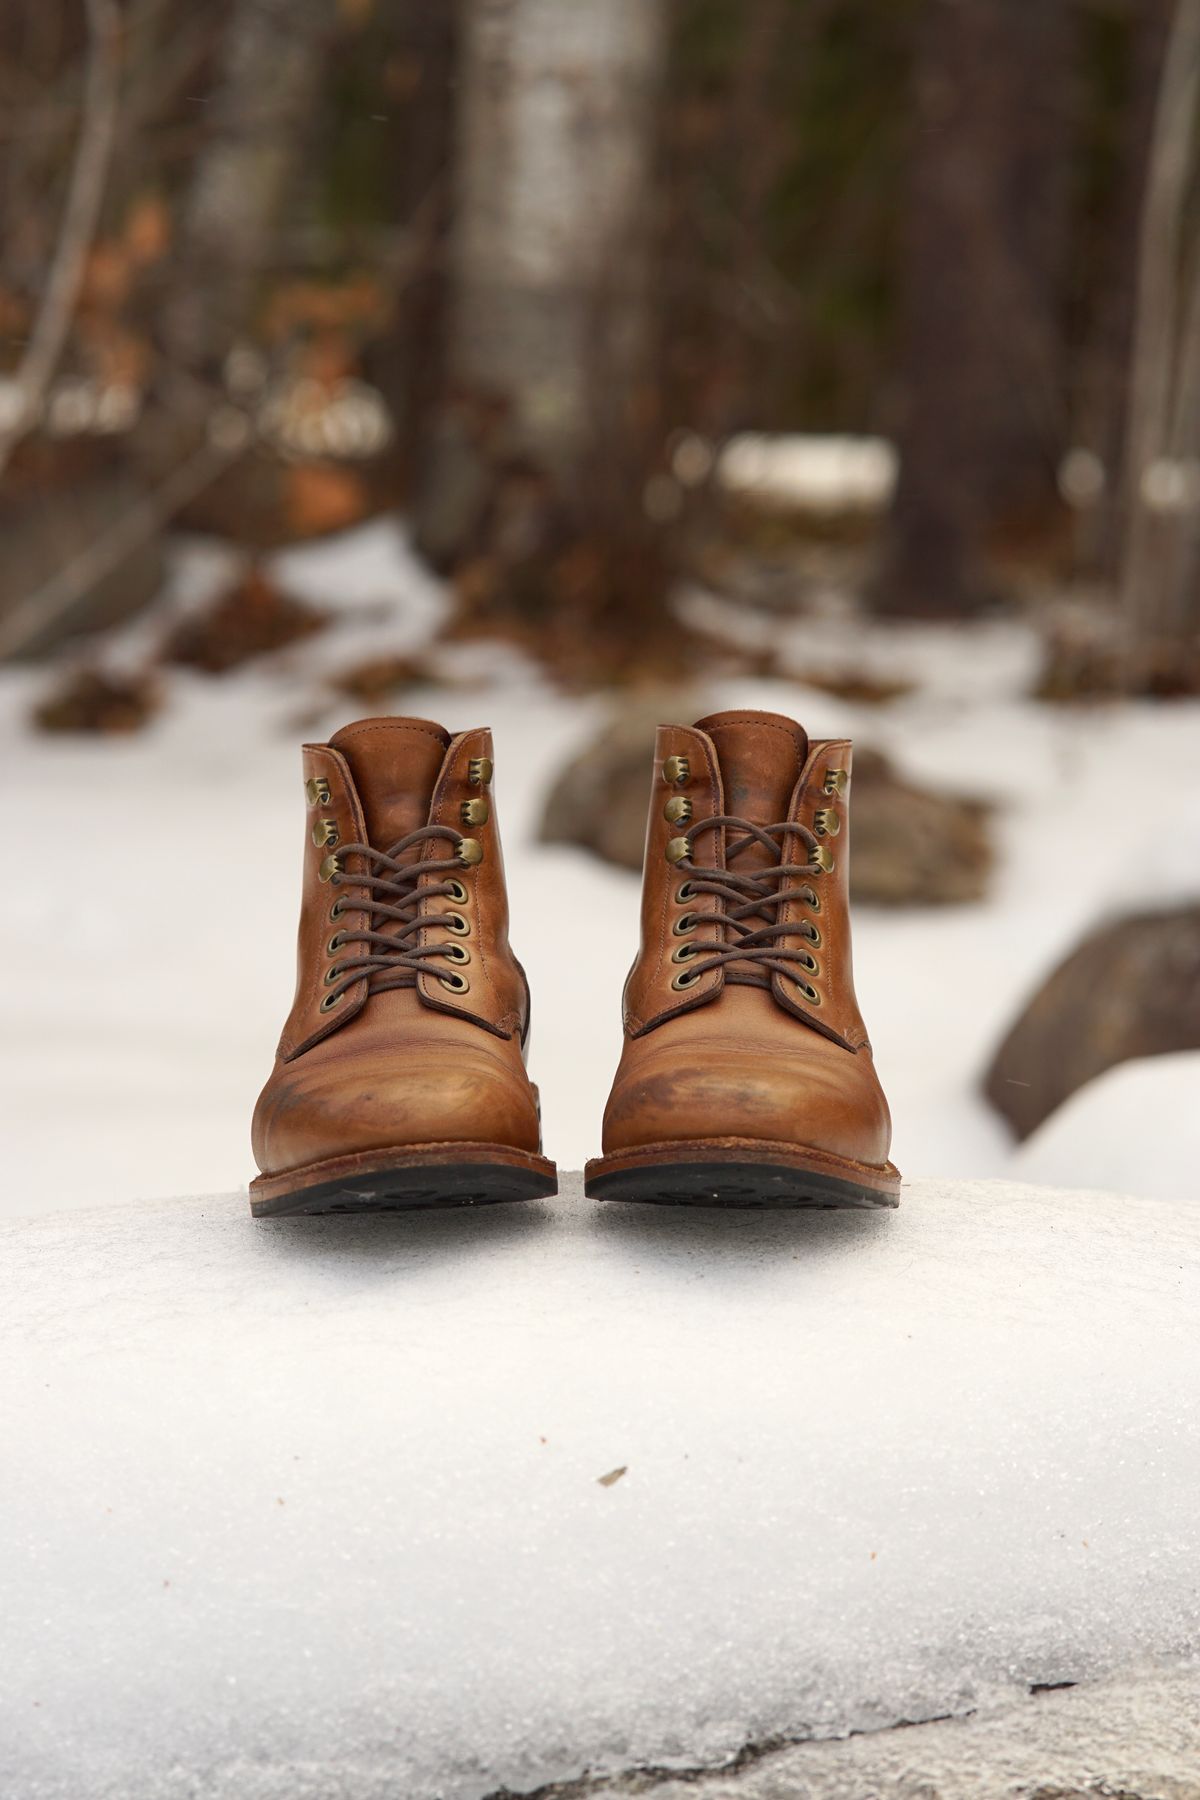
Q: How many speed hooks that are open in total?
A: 8